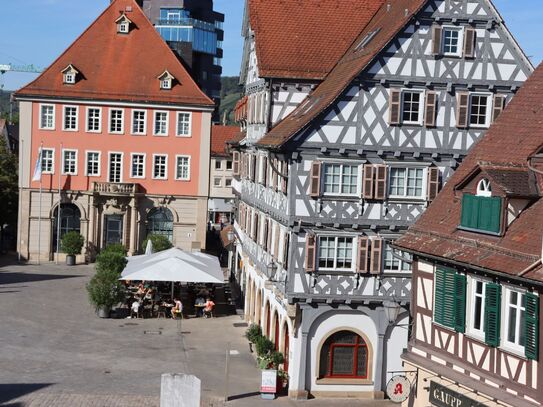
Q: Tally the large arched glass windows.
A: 3